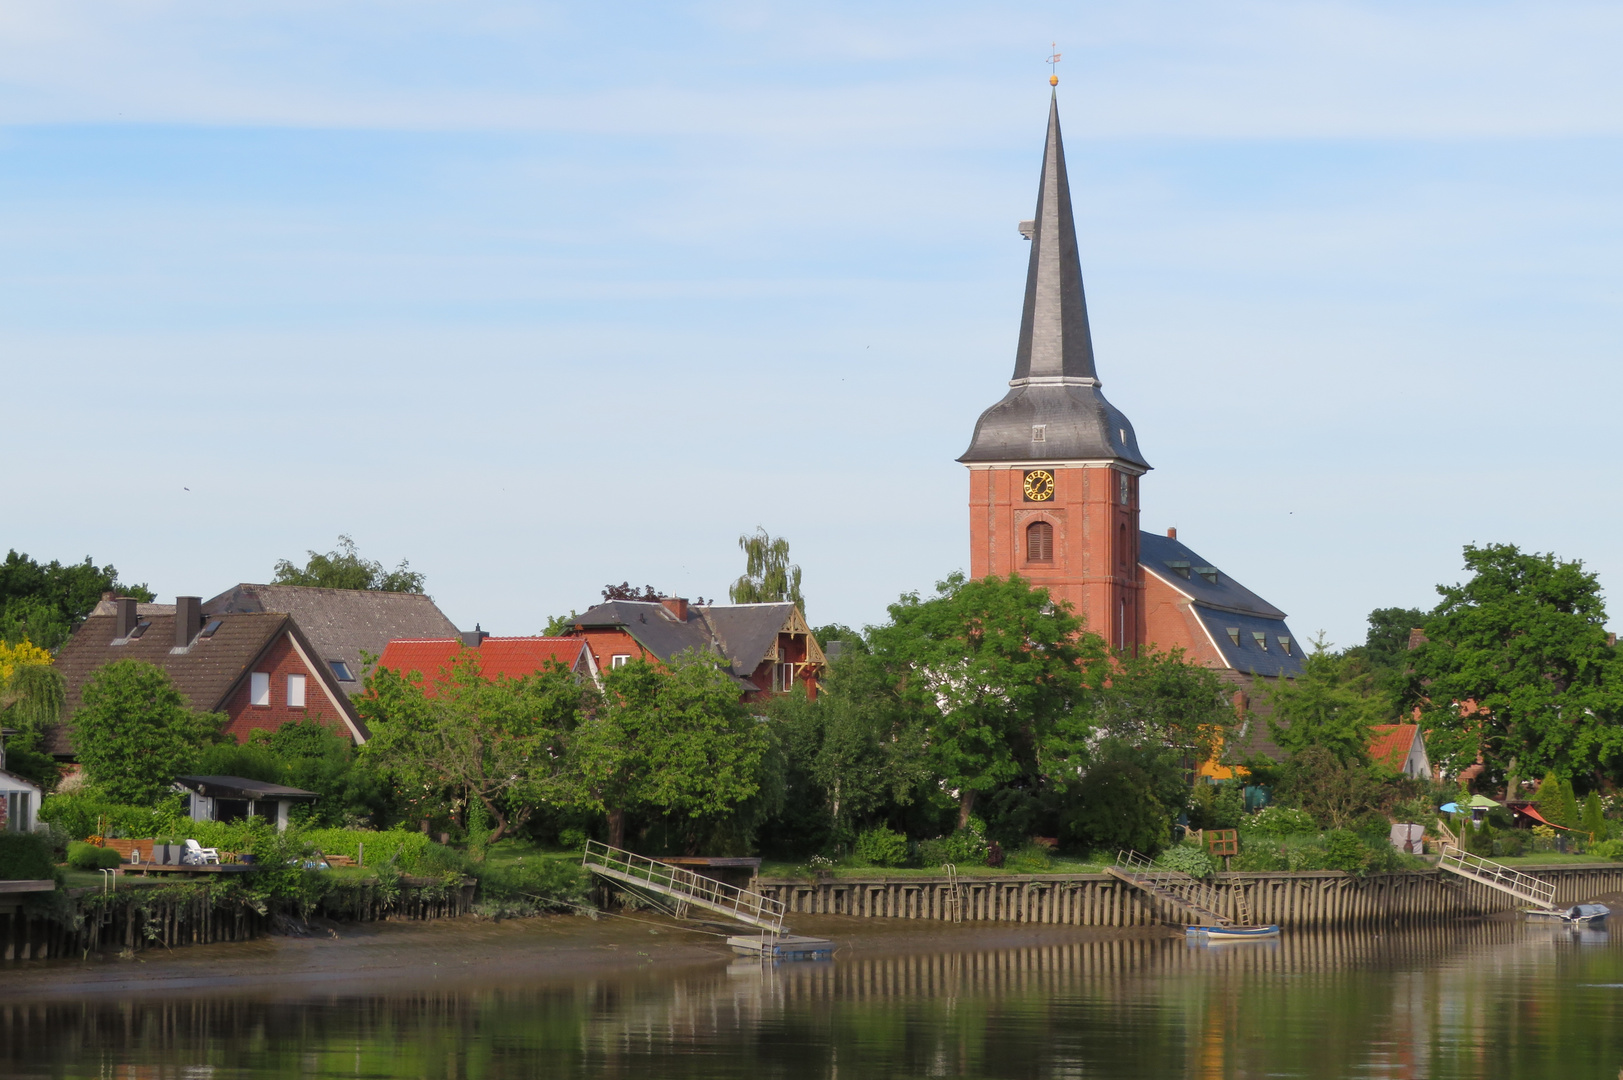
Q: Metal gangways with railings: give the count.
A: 3